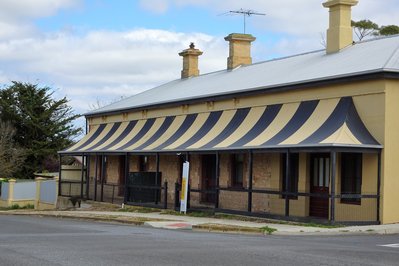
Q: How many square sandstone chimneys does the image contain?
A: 3